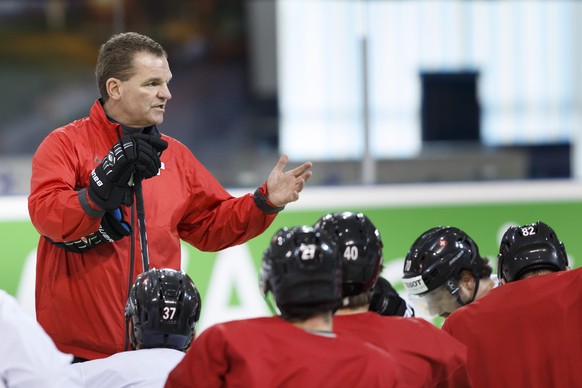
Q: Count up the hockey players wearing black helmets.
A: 5